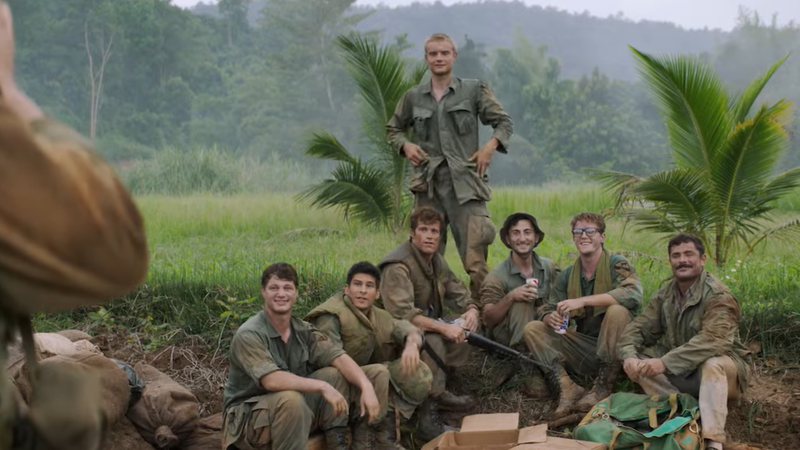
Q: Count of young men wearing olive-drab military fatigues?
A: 7